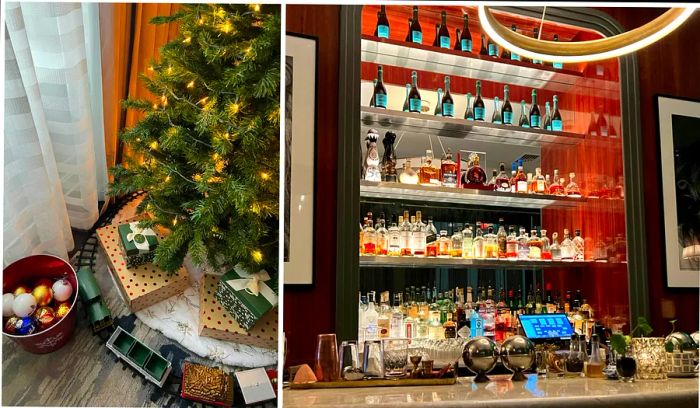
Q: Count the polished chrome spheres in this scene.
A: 2